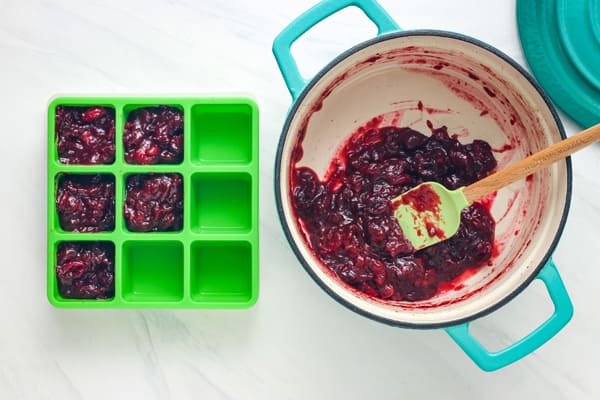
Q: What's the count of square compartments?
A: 9